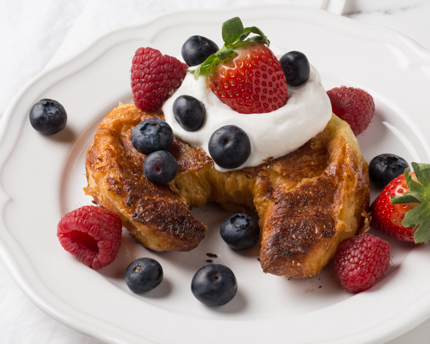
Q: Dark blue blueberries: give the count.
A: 11